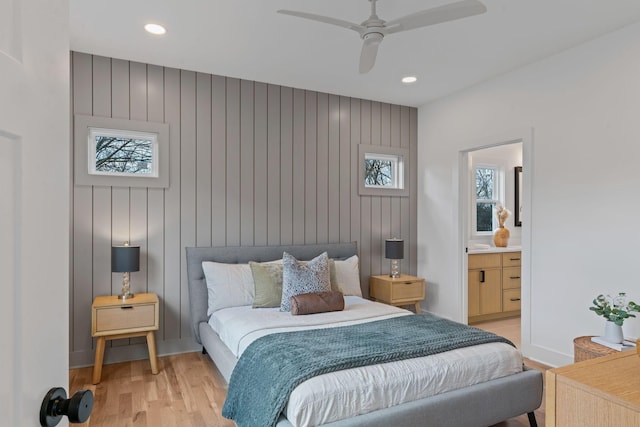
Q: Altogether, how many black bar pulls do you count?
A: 4